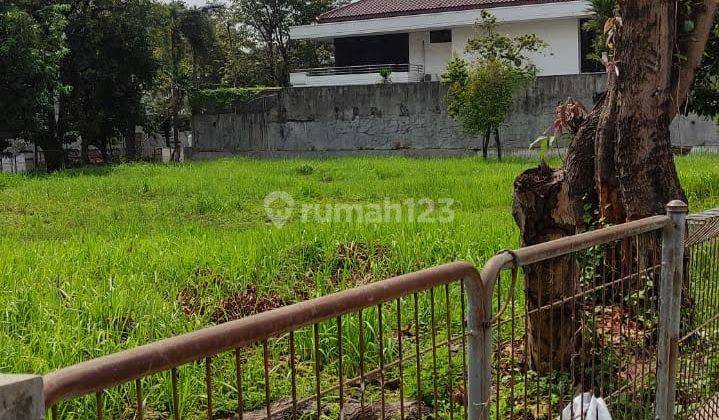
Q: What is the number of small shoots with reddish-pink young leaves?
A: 1